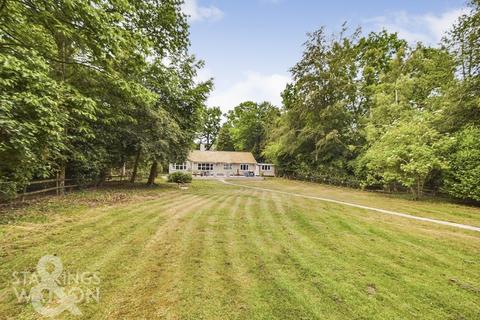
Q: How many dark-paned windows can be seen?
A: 4